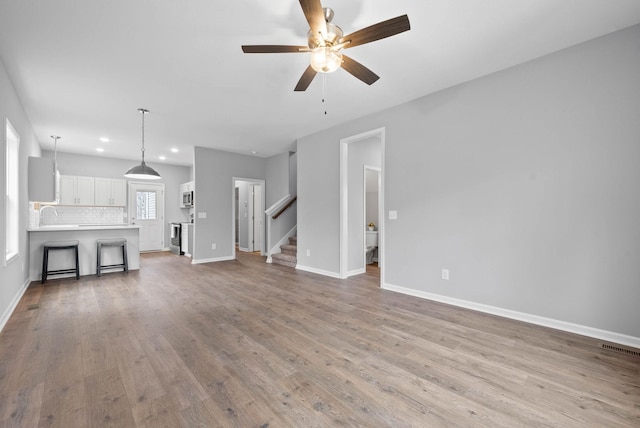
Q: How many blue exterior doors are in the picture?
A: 0